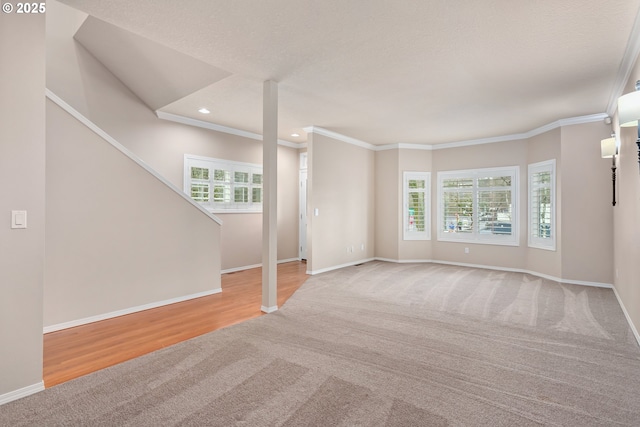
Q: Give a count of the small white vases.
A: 0